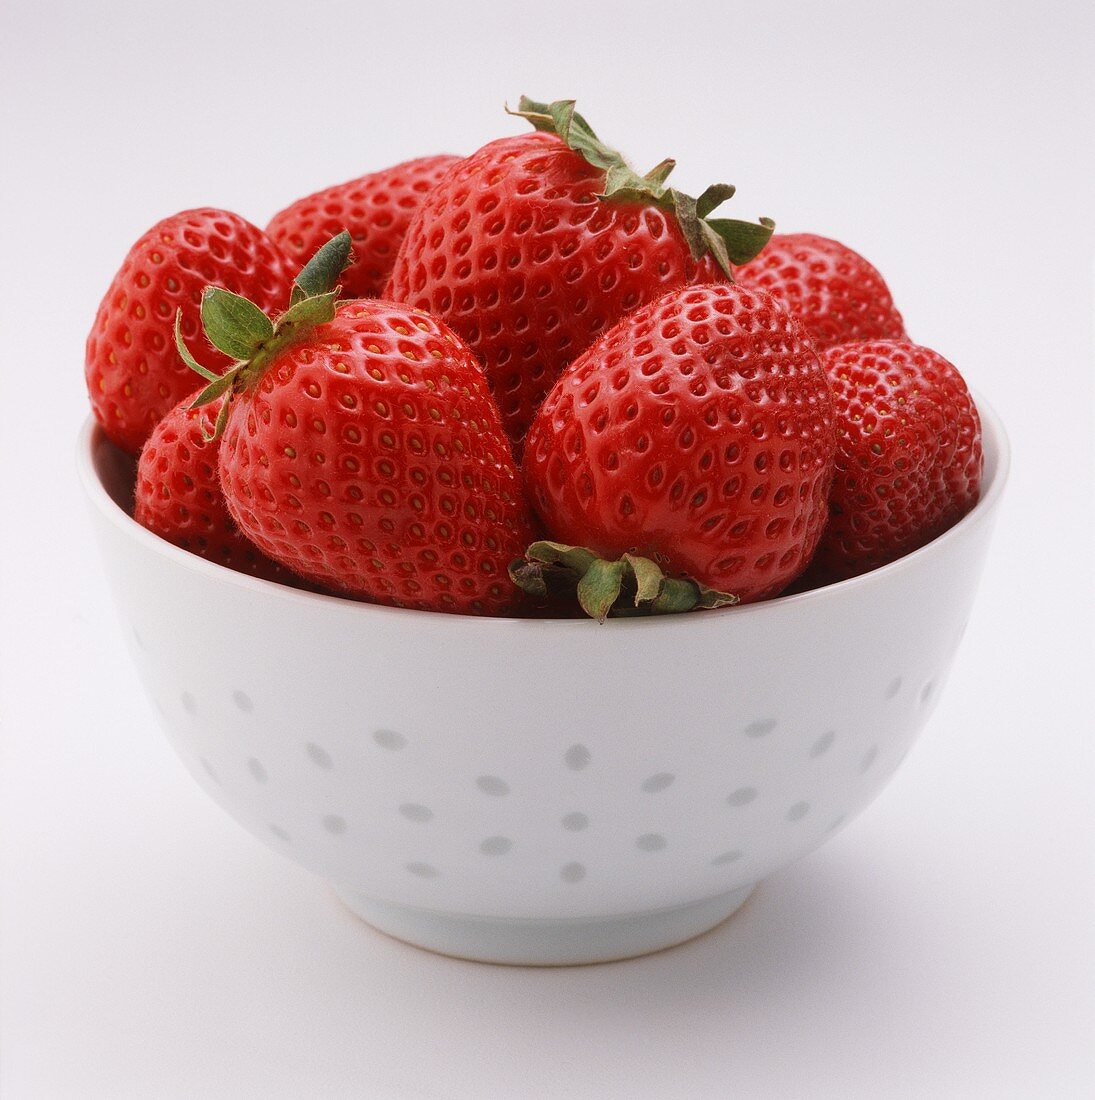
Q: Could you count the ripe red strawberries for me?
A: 8